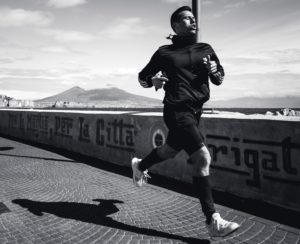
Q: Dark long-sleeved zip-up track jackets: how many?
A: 1